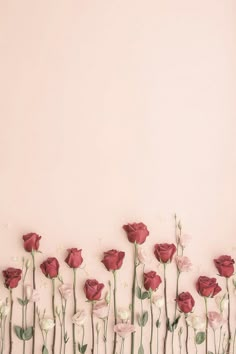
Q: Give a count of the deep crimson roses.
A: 12